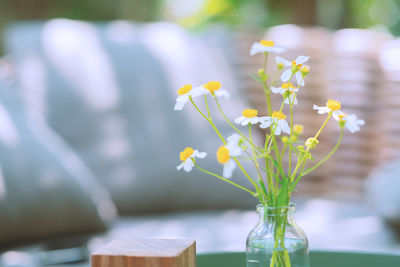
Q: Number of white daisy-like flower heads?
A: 11